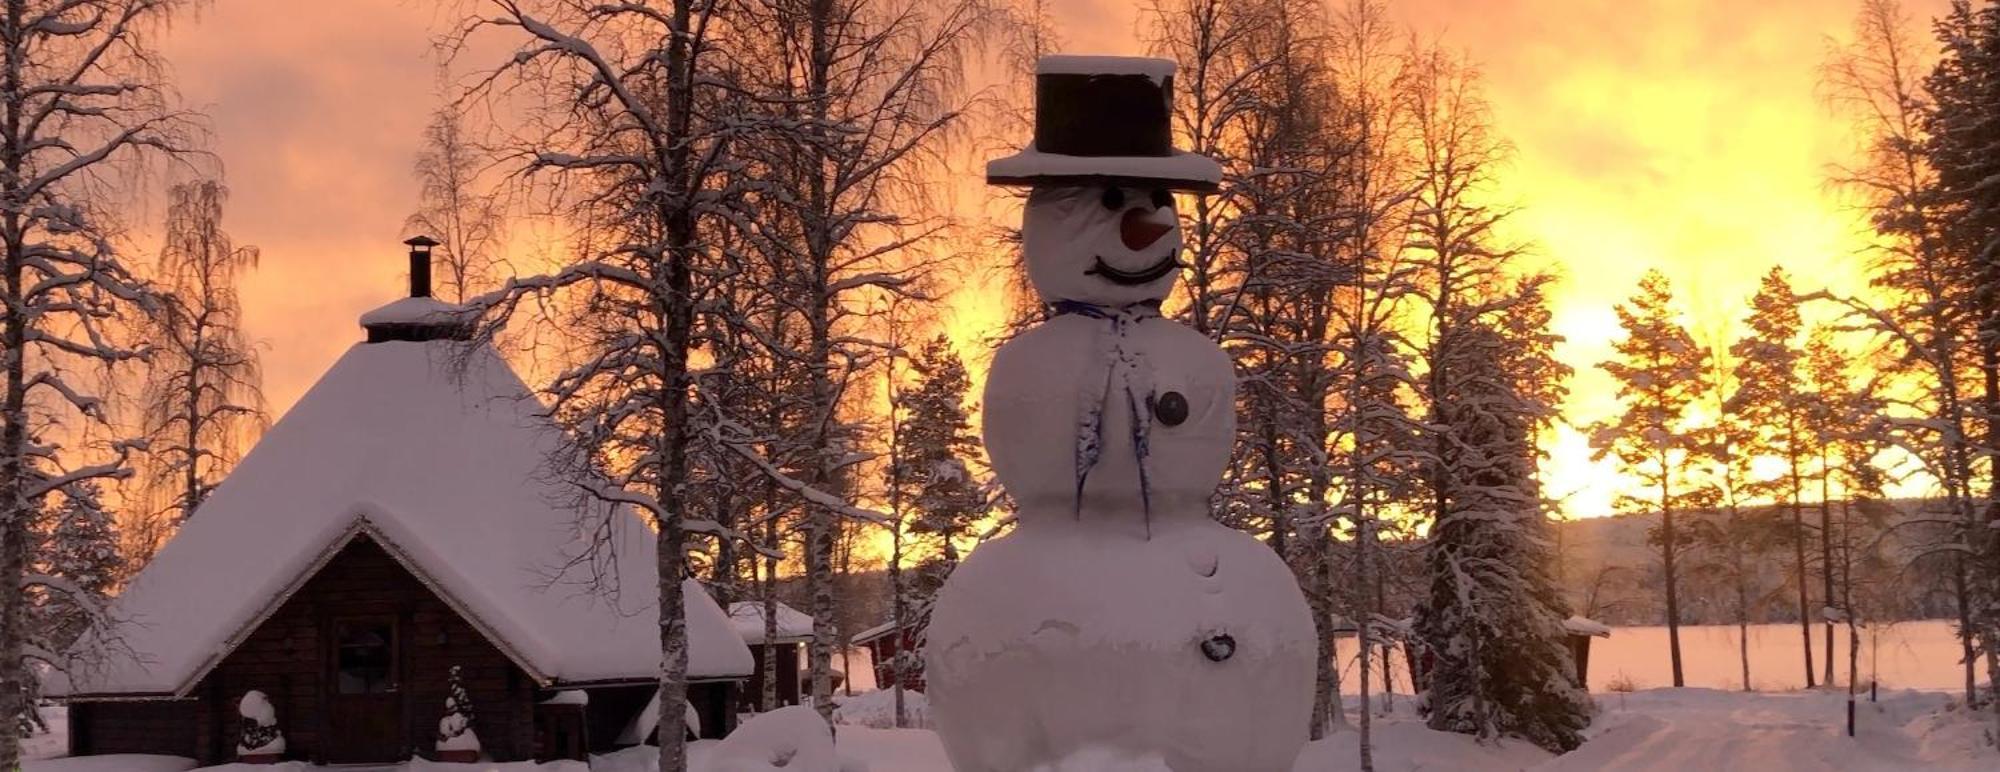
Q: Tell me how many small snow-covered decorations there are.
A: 2